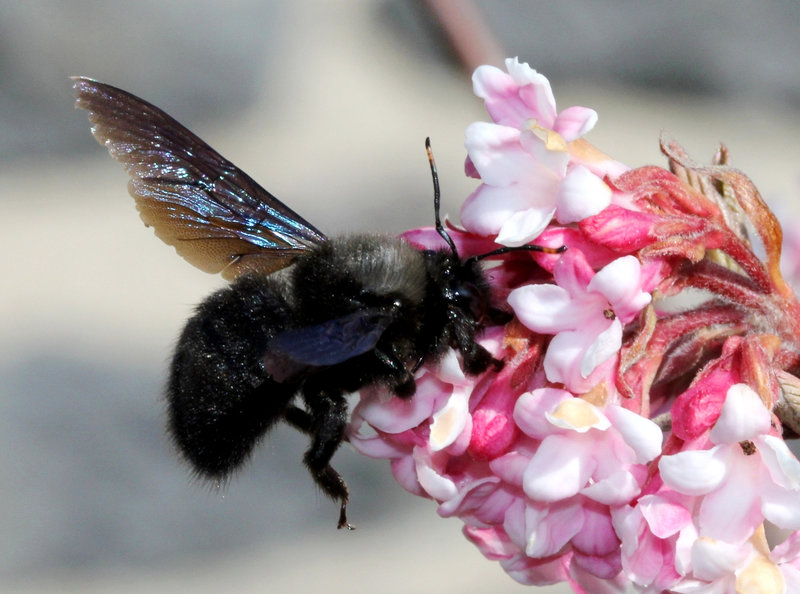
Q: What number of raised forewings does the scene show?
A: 1